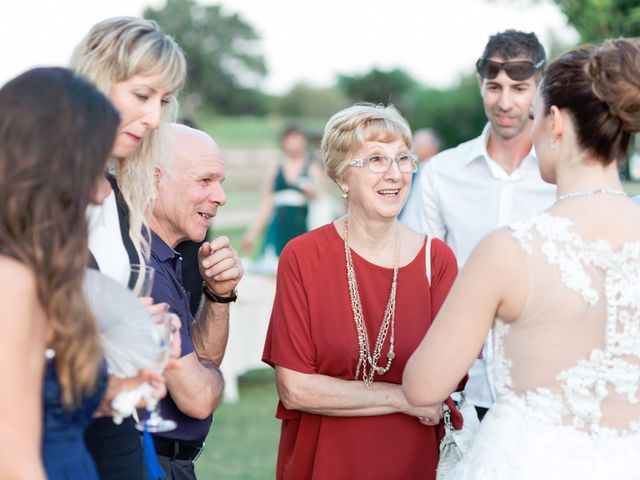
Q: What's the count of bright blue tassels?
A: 1